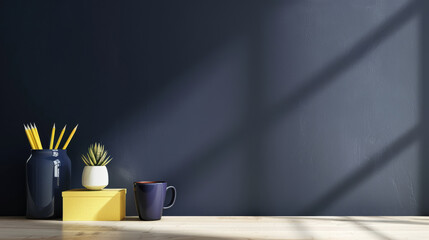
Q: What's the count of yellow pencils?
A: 7